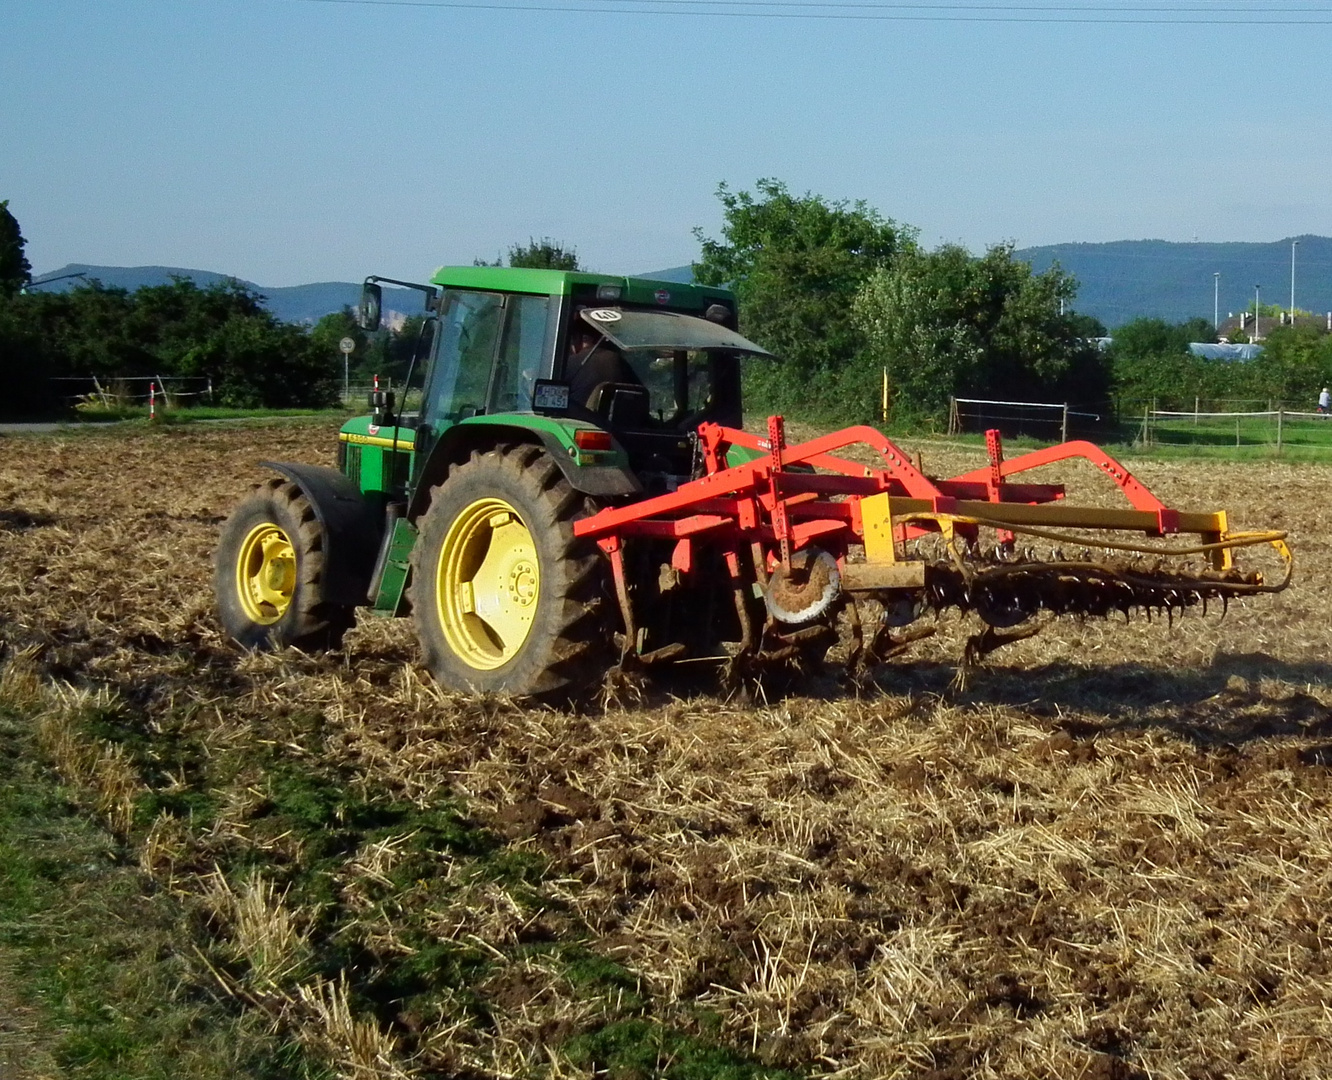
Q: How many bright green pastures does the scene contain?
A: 1